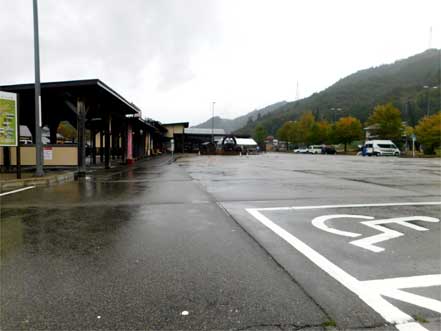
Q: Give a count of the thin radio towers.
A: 2